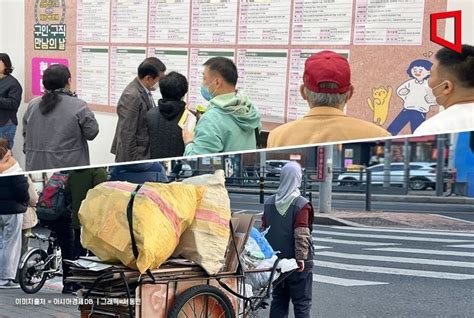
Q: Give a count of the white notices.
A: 13